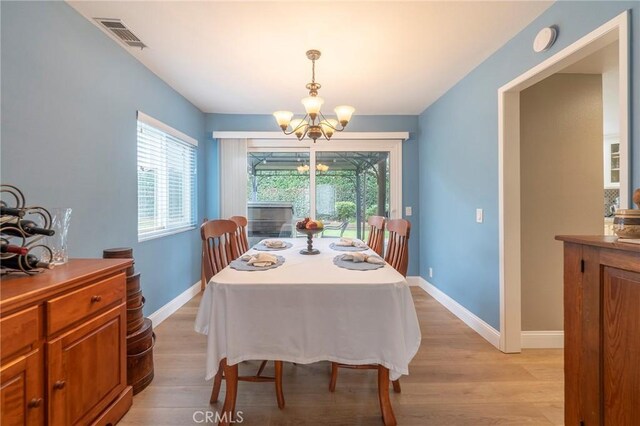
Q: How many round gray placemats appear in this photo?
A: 4